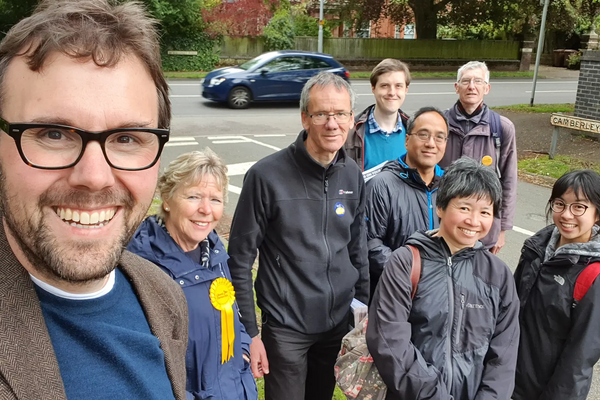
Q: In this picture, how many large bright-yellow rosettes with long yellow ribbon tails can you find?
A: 1